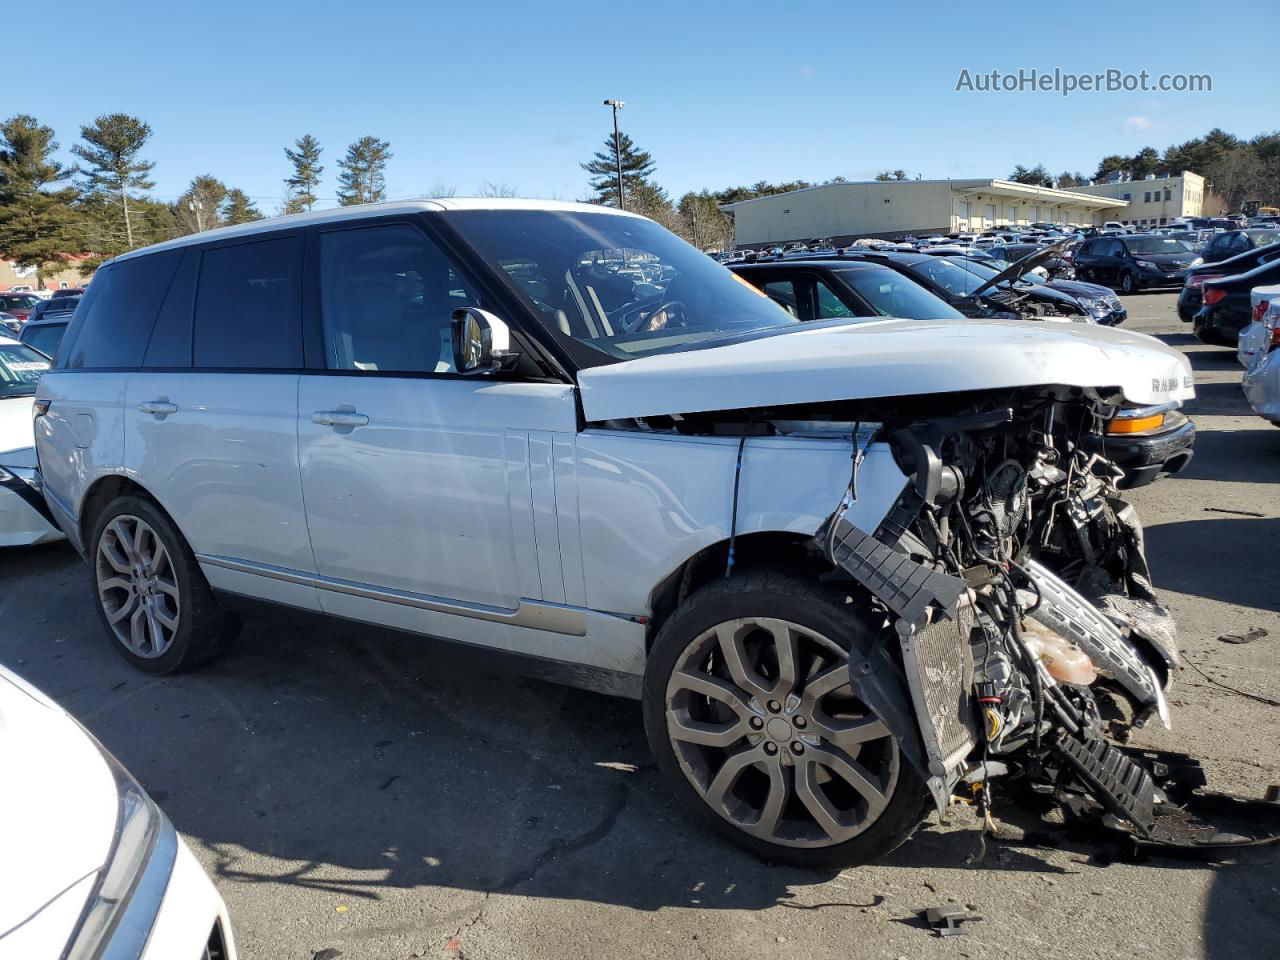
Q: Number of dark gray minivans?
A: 1